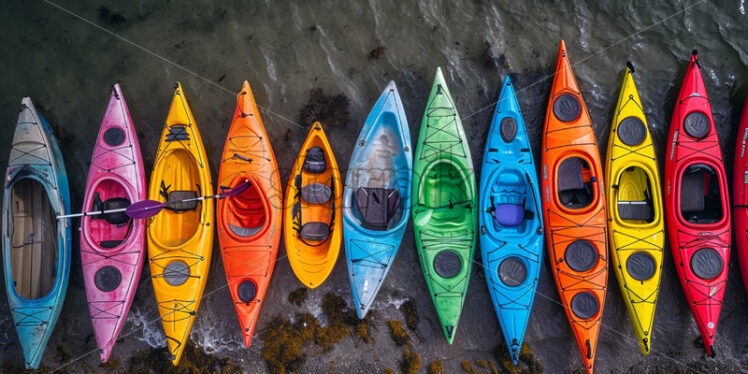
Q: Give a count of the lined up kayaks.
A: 12